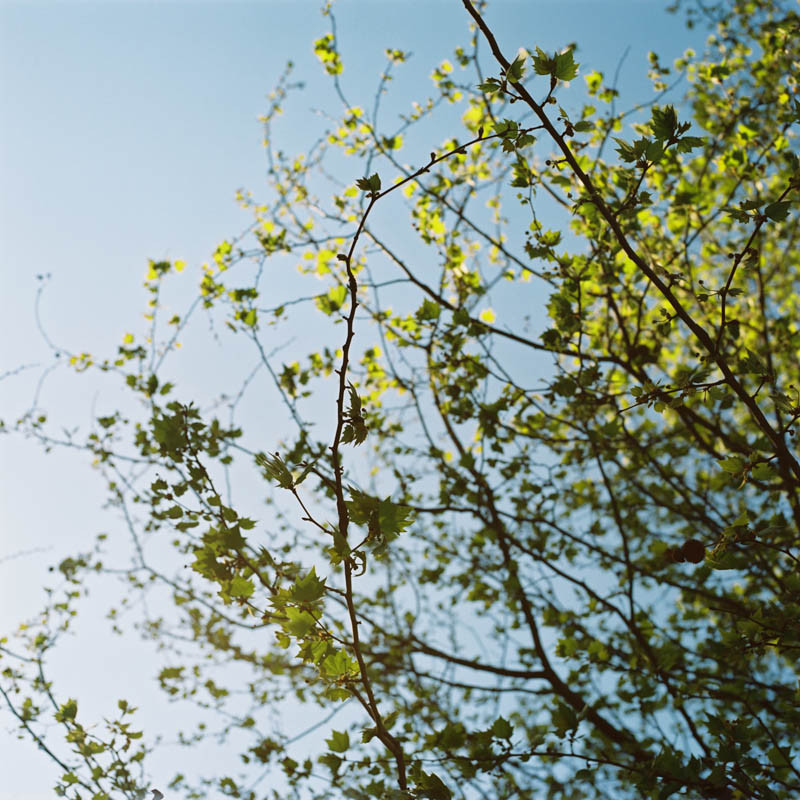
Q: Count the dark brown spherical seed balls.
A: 2